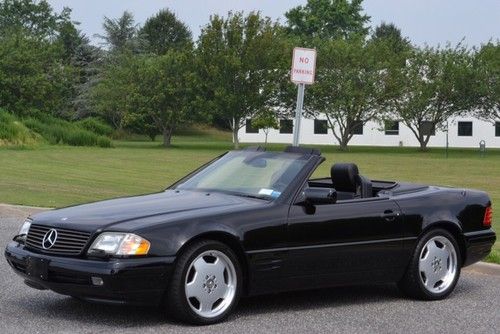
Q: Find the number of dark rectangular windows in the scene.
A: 8